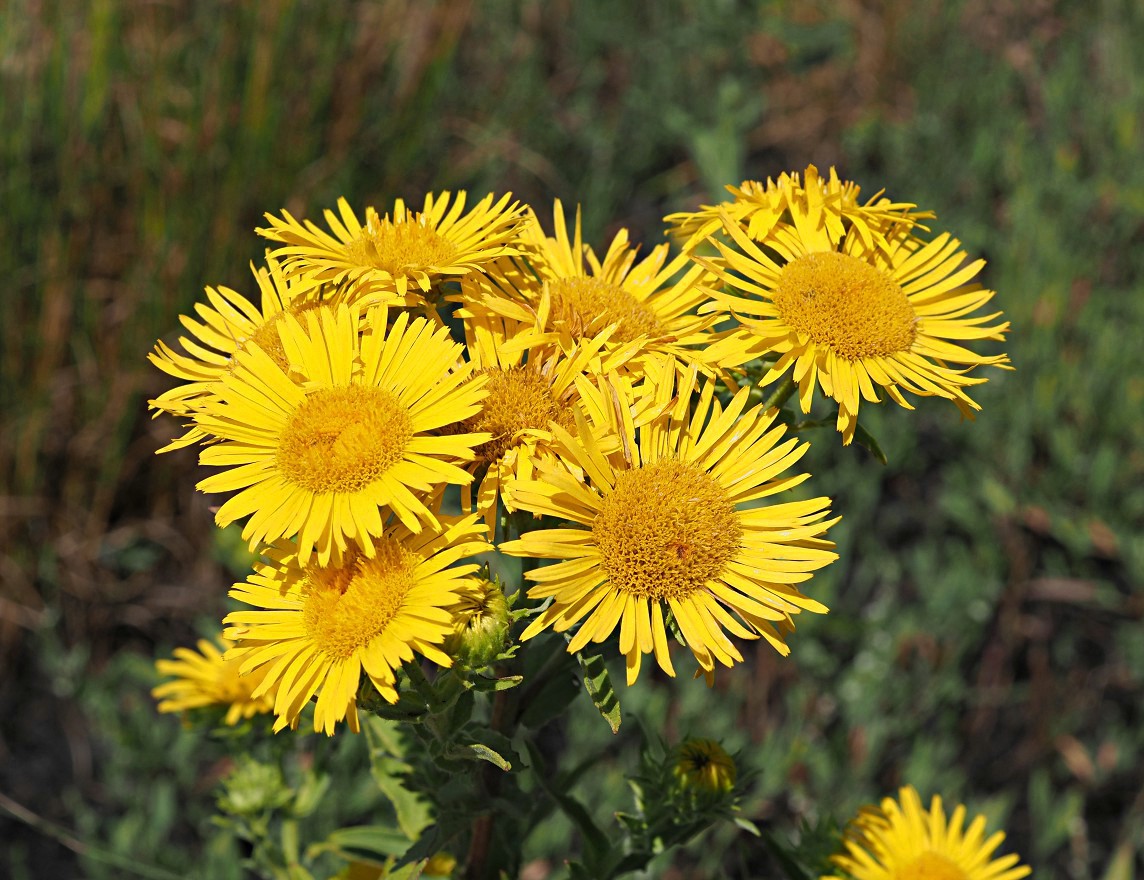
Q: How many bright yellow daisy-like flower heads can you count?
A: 11